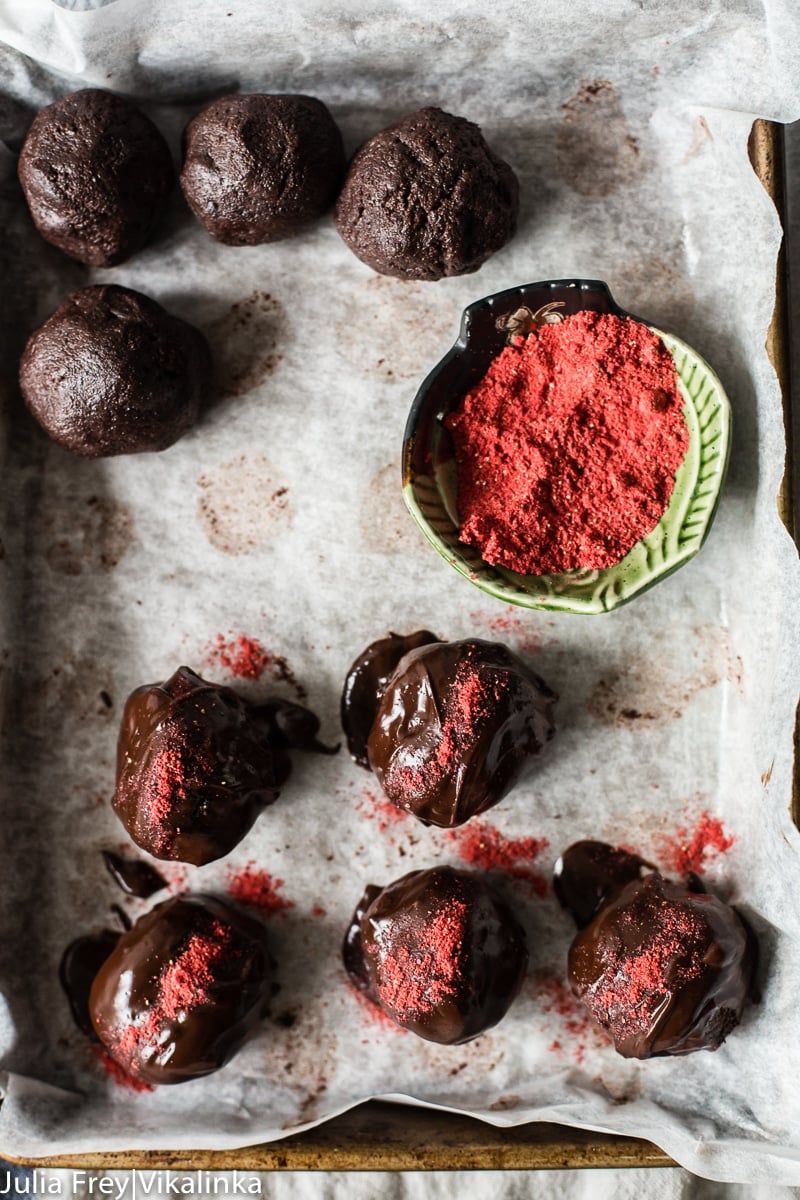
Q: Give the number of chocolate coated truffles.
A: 5